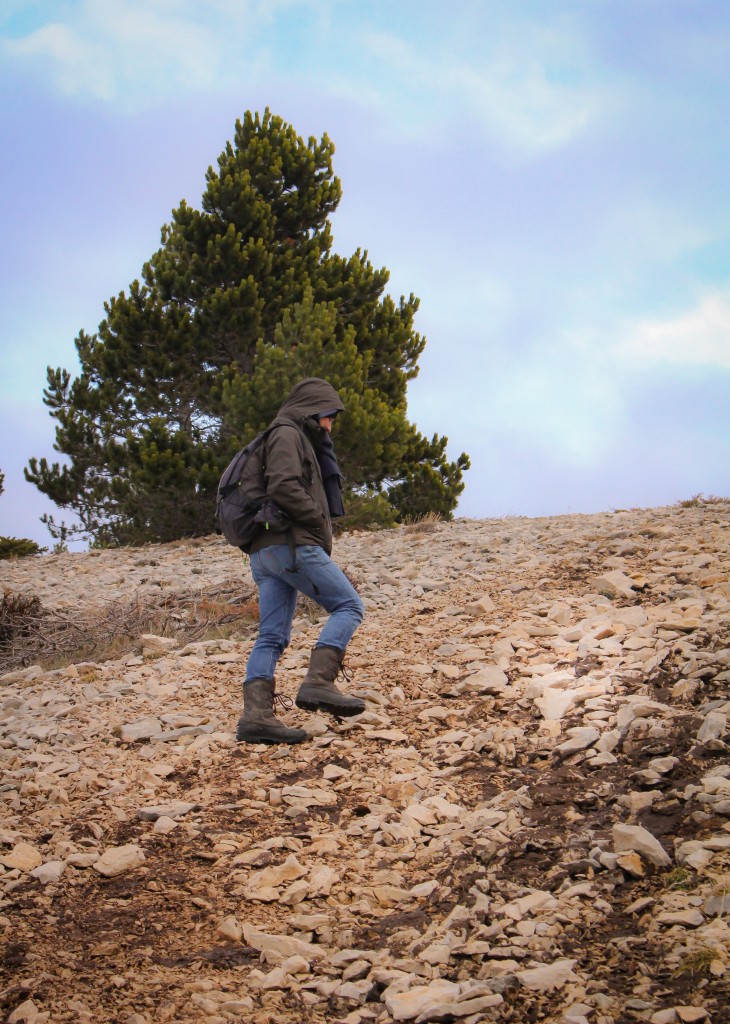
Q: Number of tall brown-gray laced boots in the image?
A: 2